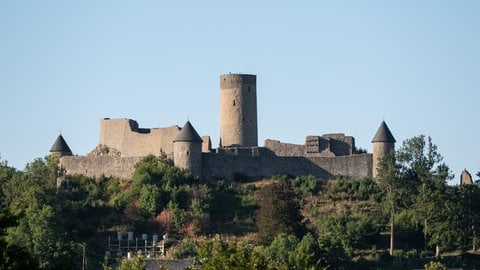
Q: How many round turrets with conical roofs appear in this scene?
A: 3